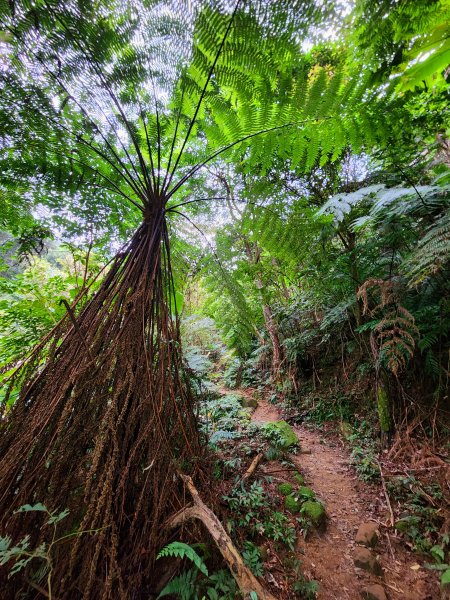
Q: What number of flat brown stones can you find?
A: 3